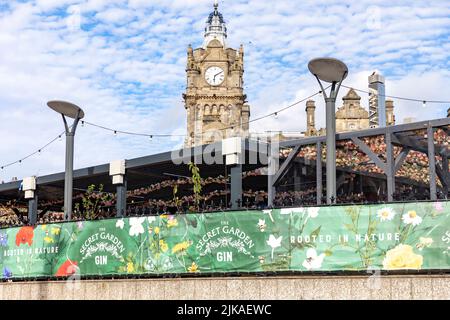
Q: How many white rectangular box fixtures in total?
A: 3